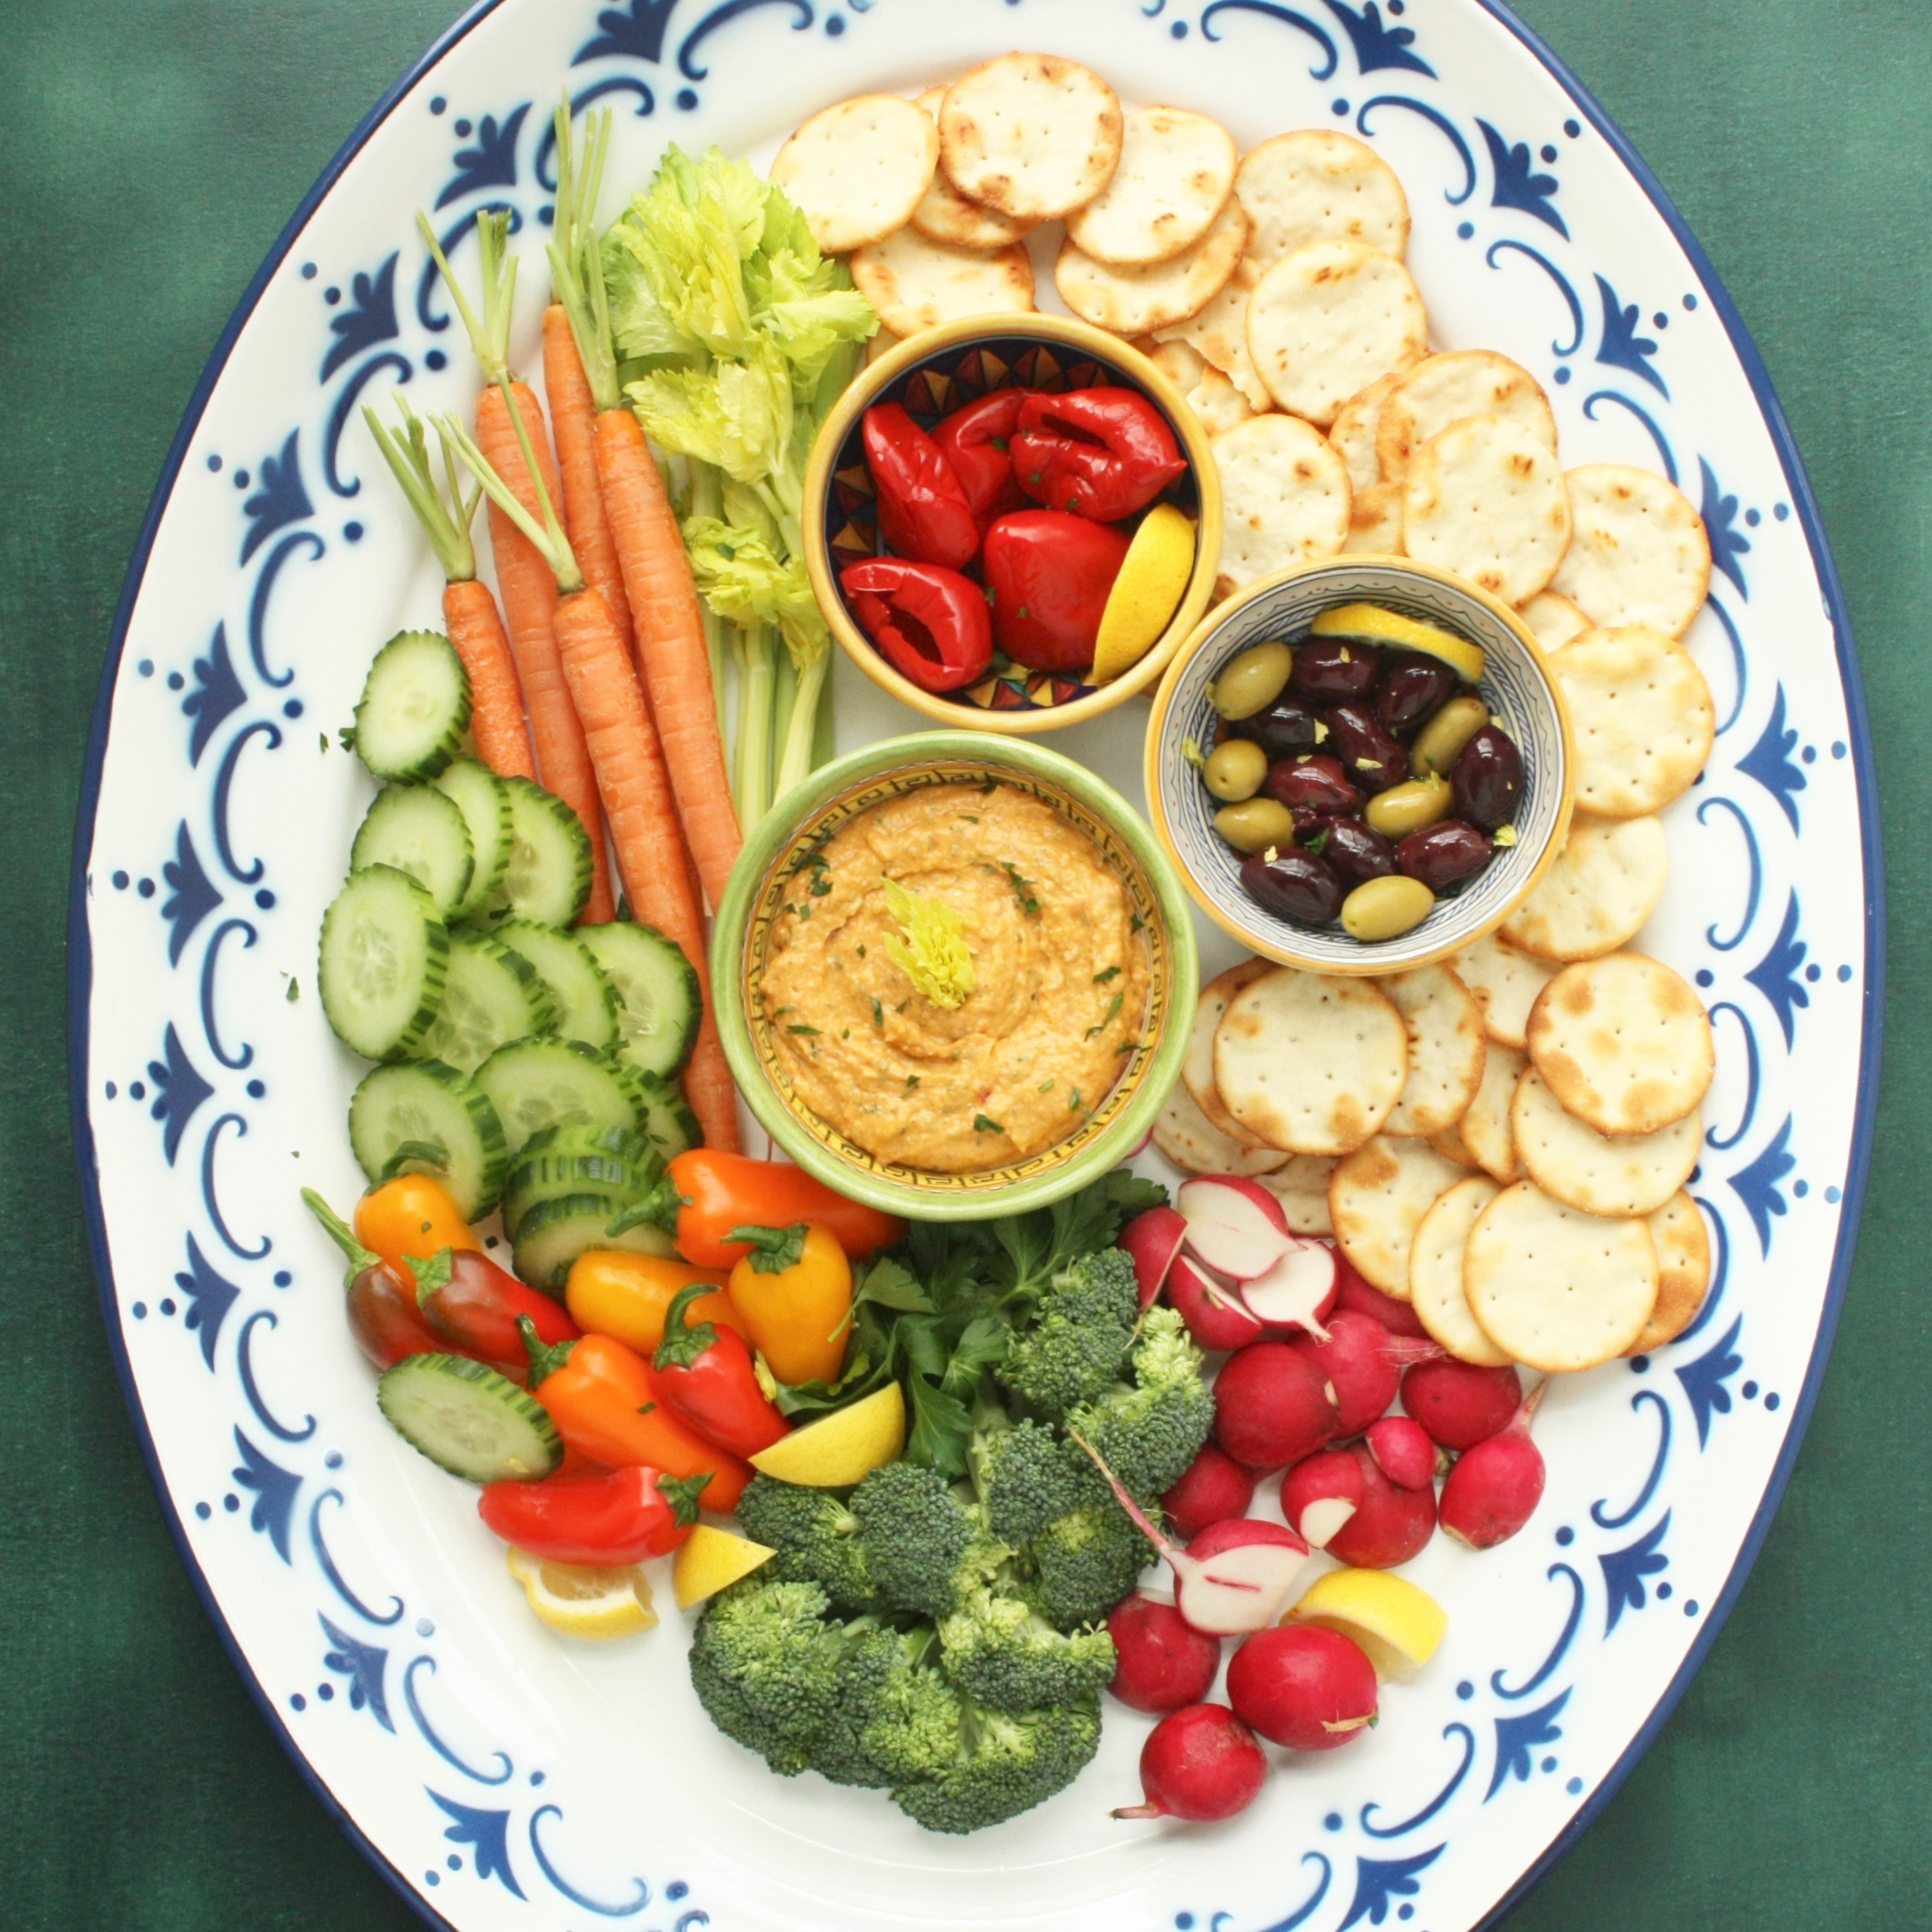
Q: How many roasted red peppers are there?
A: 5